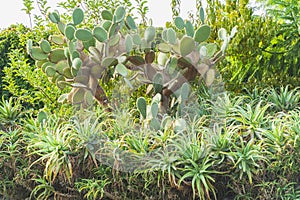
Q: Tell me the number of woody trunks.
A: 2